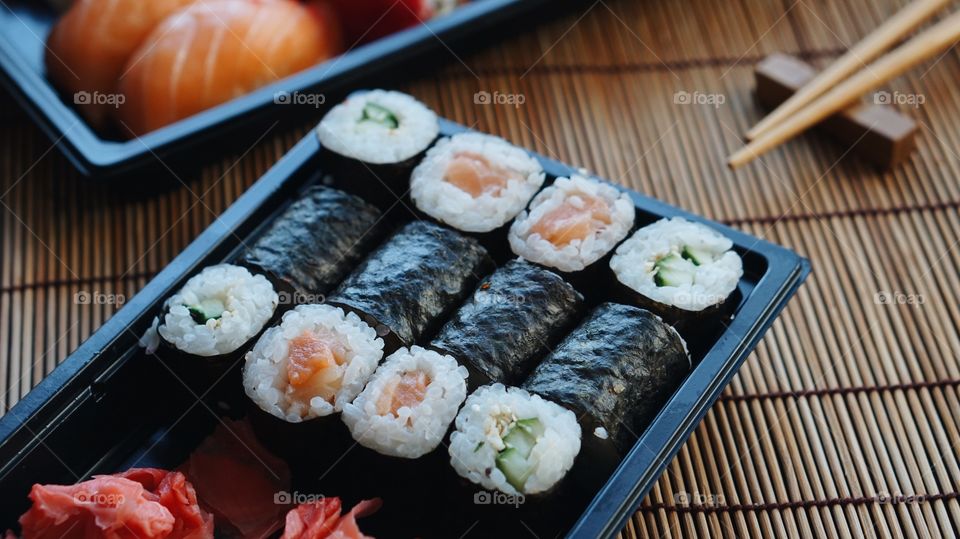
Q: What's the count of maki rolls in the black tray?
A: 12